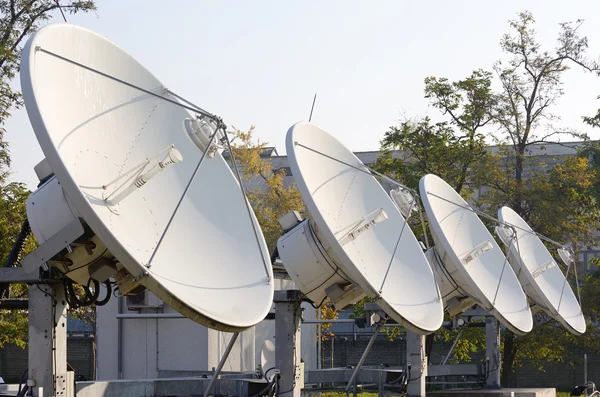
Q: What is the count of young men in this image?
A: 0